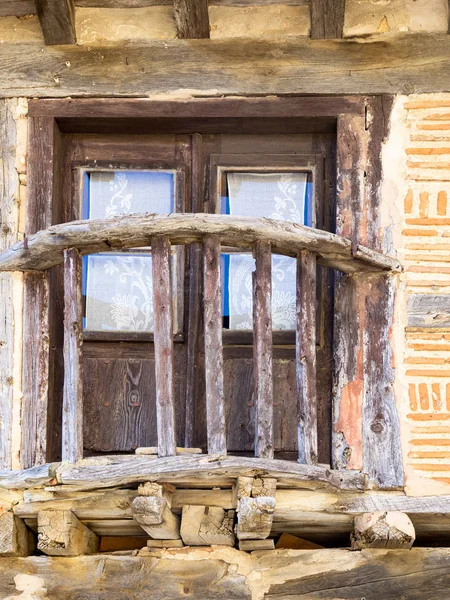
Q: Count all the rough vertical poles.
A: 5